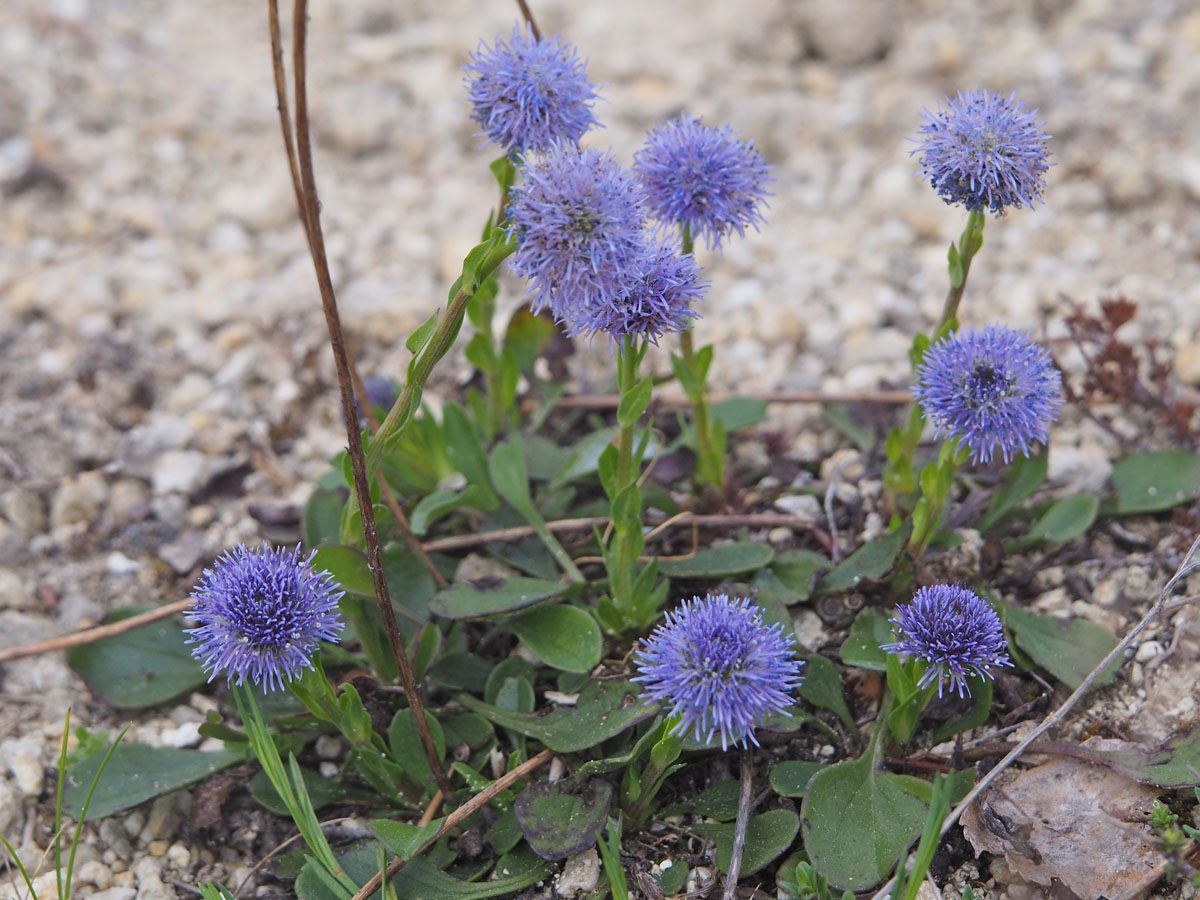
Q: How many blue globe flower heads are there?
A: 9